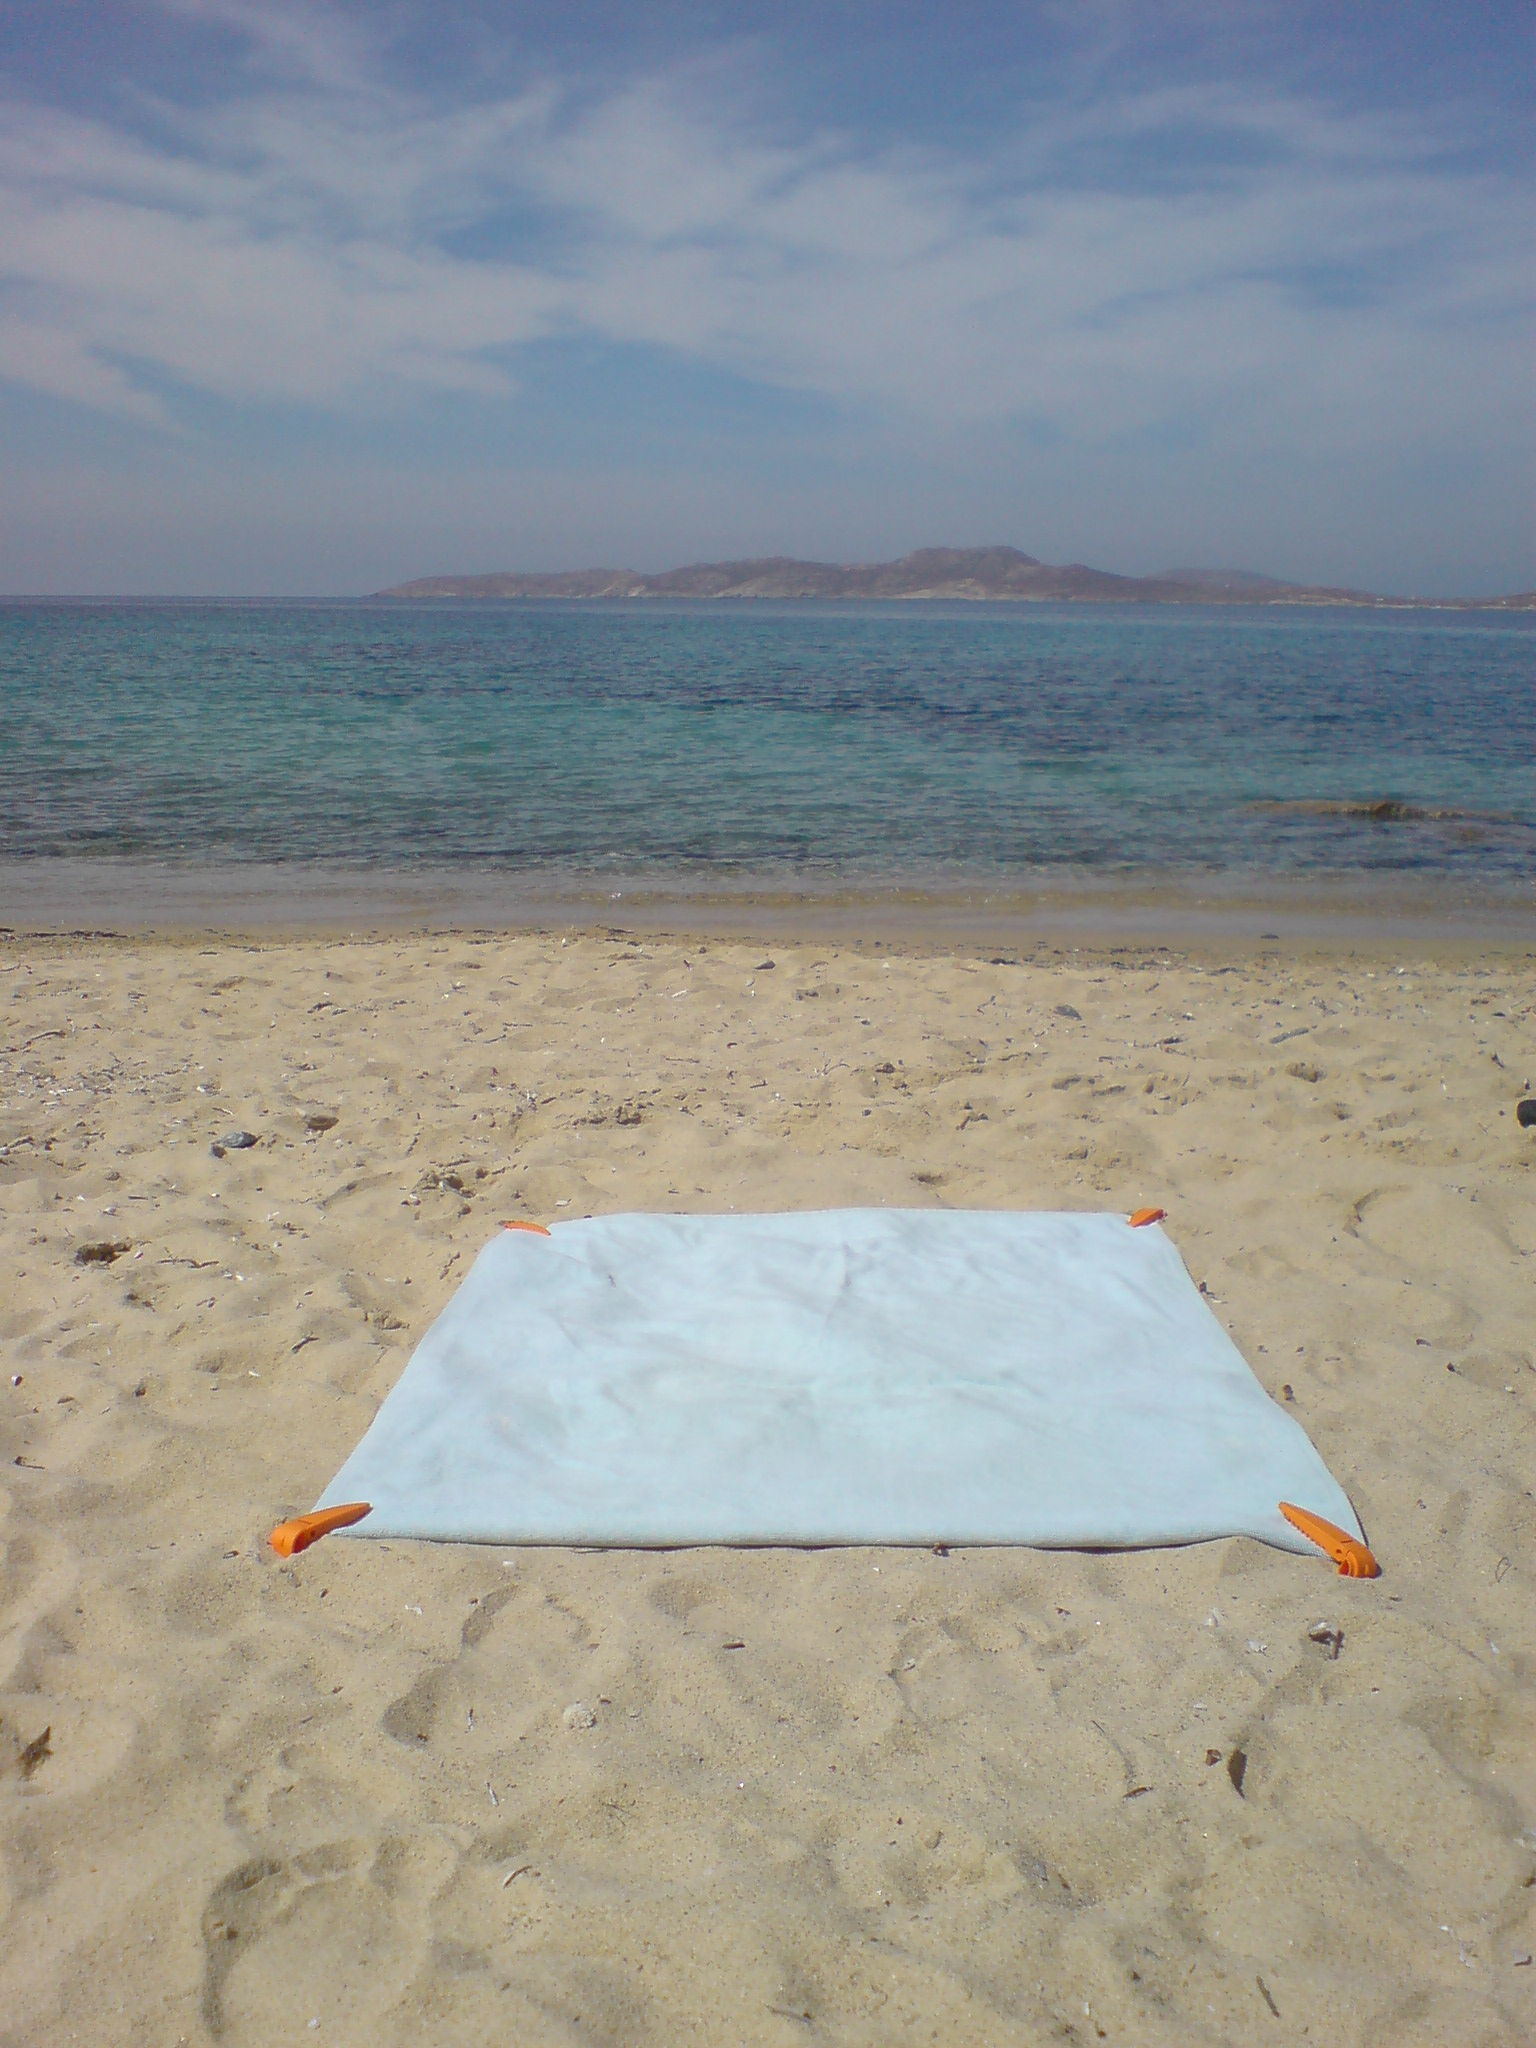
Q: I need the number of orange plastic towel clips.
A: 4